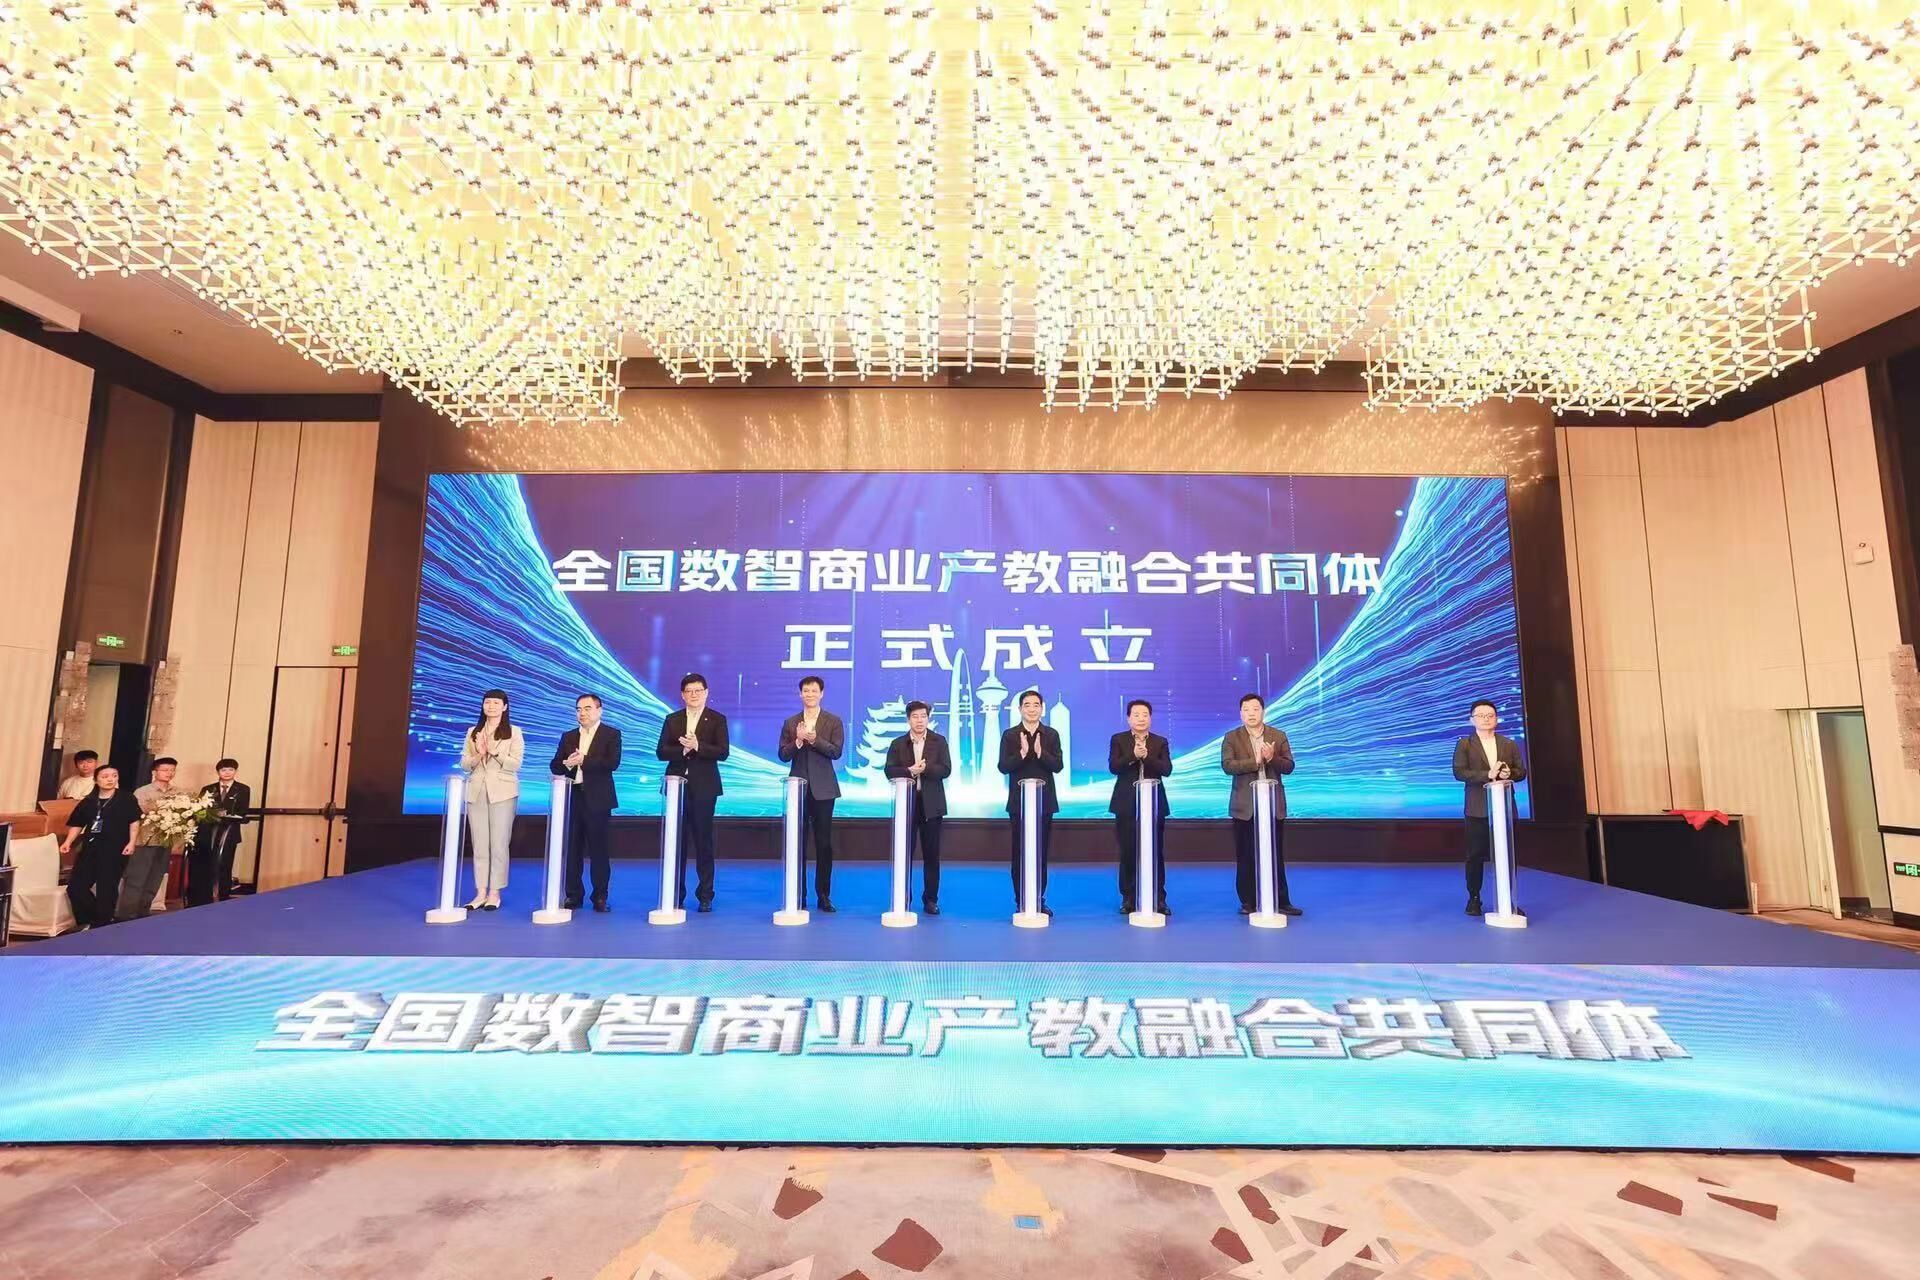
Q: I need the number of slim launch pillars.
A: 9